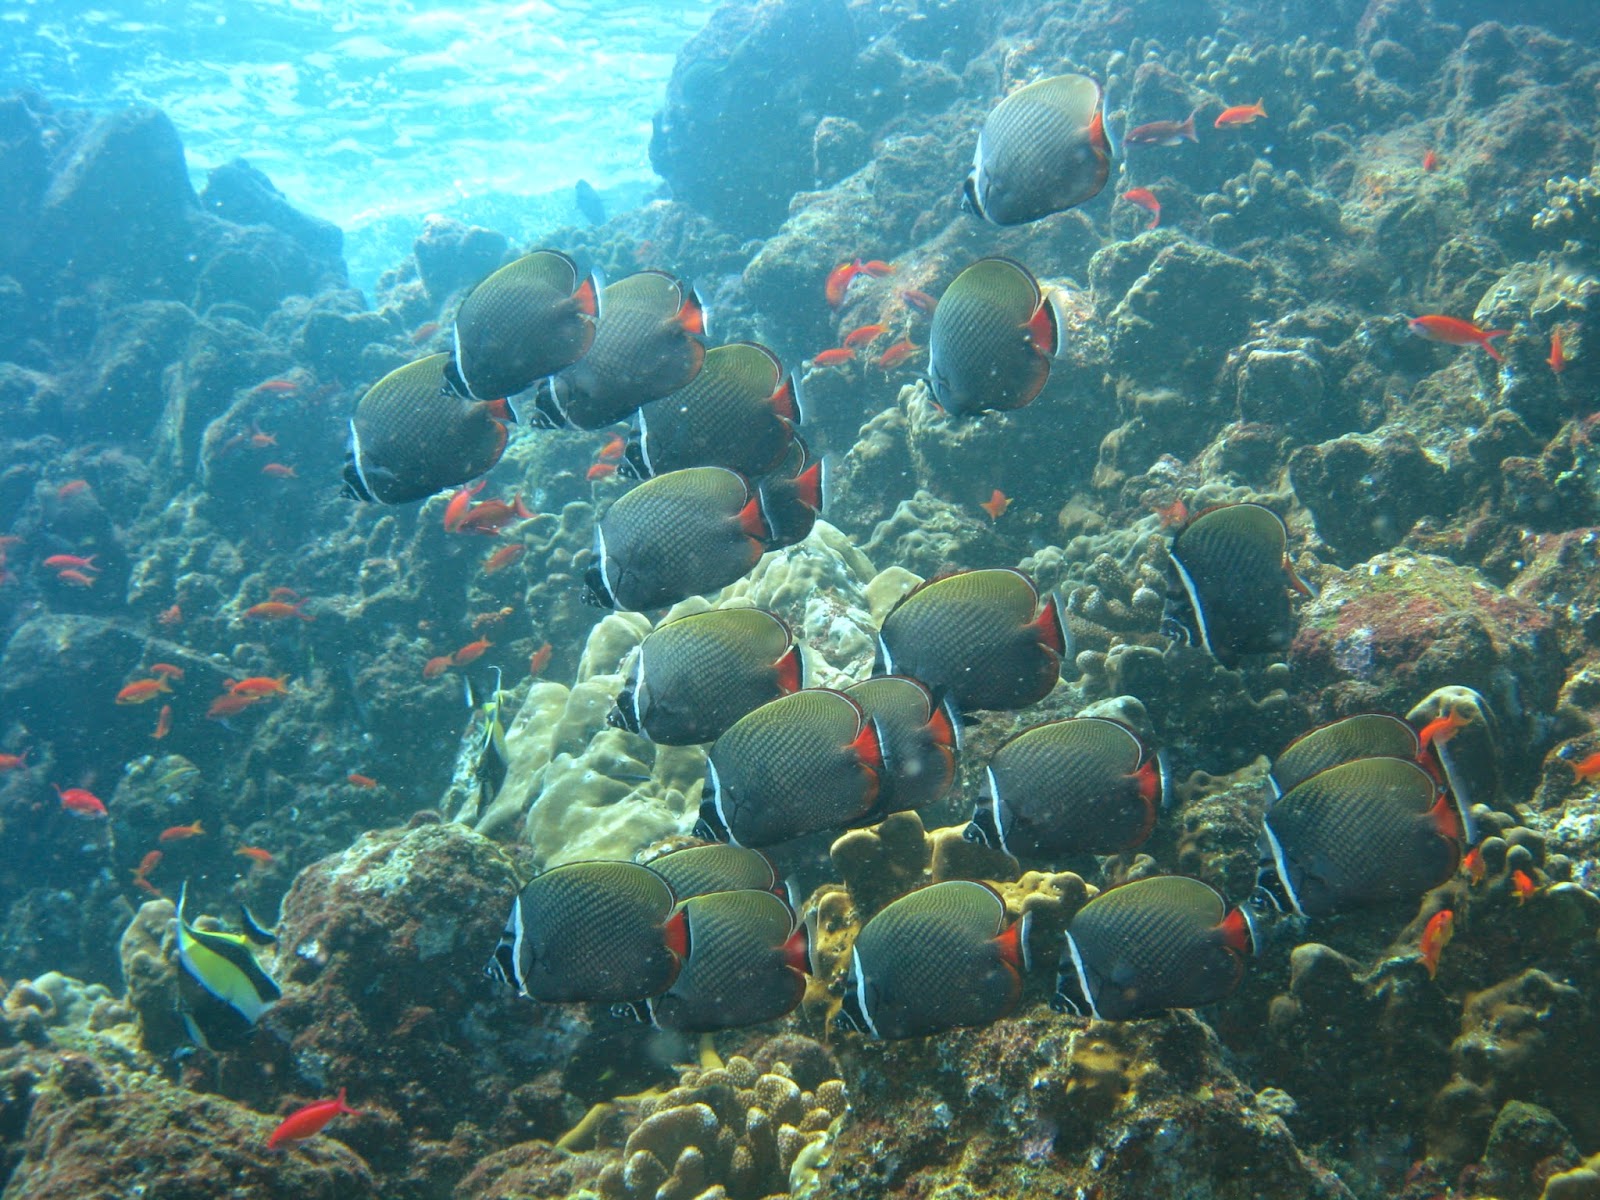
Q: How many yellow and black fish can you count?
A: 2